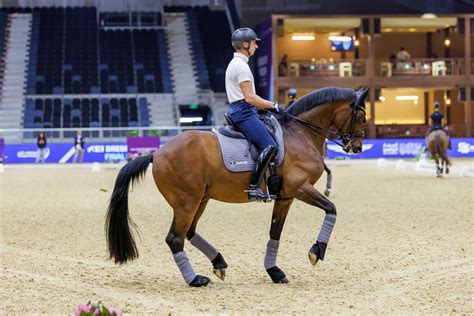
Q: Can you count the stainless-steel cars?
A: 0